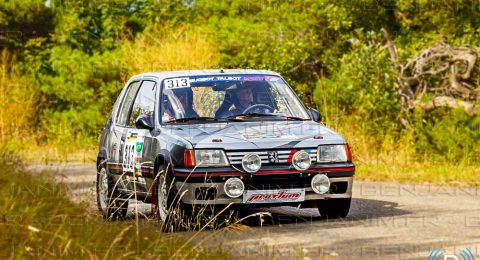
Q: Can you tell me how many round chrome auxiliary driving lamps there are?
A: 4